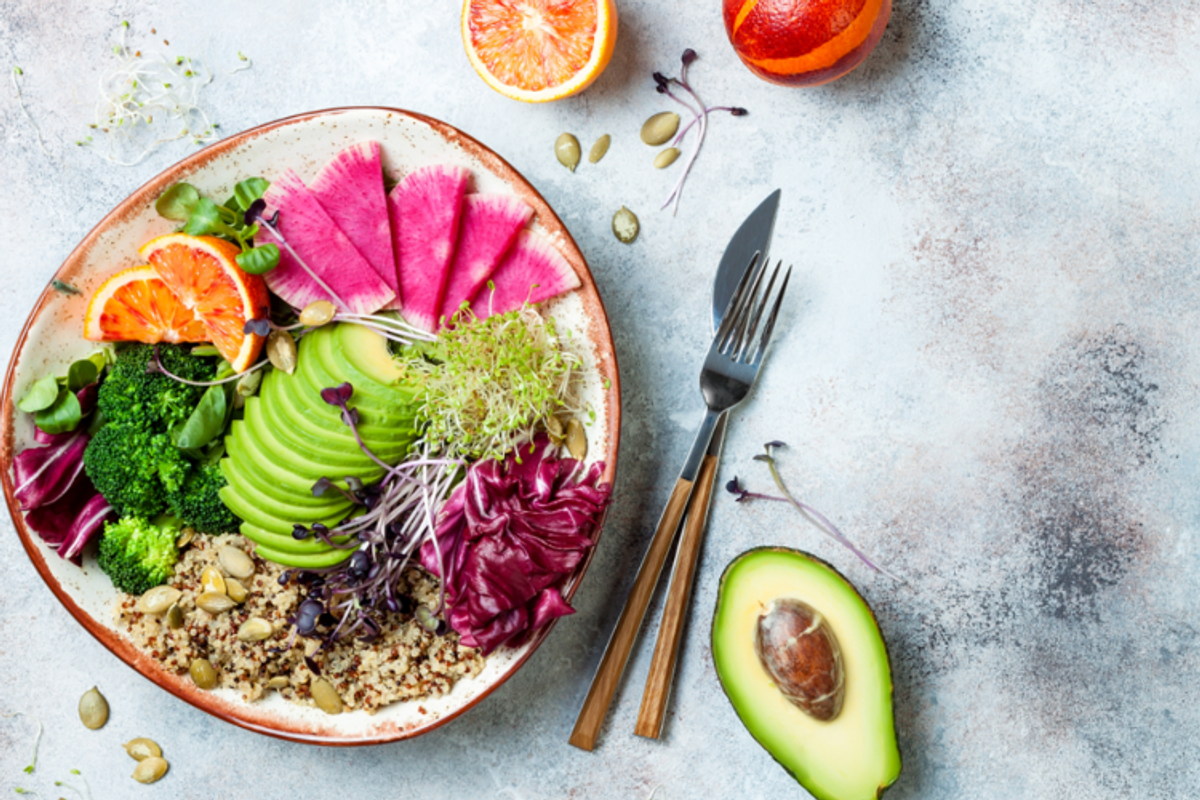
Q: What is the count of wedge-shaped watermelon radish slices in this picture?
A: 5